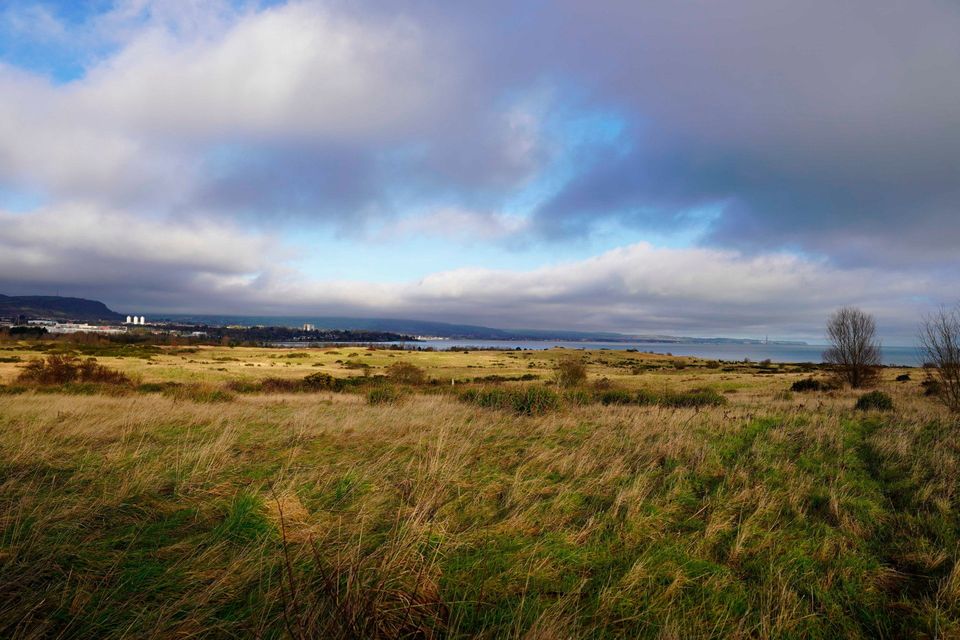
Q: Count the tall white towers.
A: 3